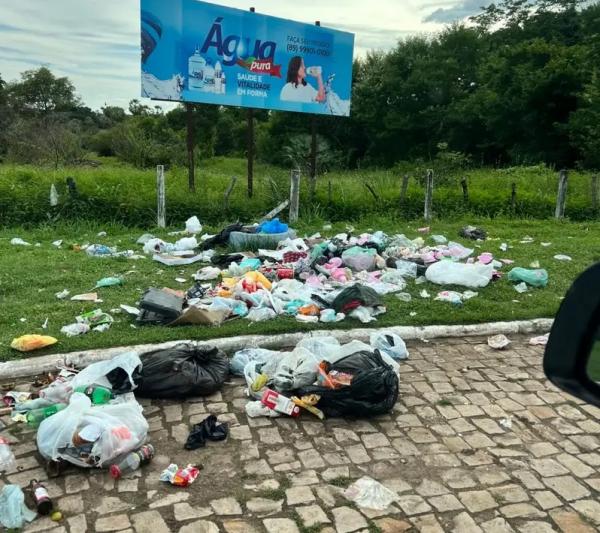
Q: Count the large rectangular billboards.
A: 1